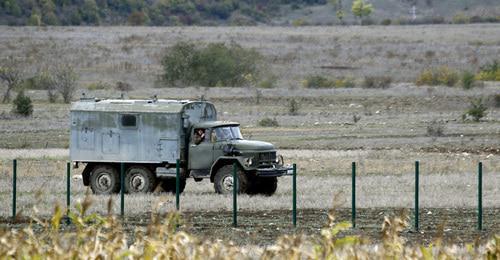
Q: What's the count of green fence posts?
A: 9